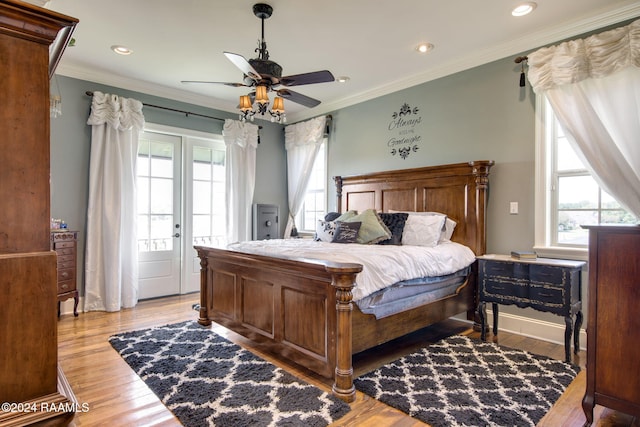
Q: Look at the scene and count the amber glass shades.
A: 3